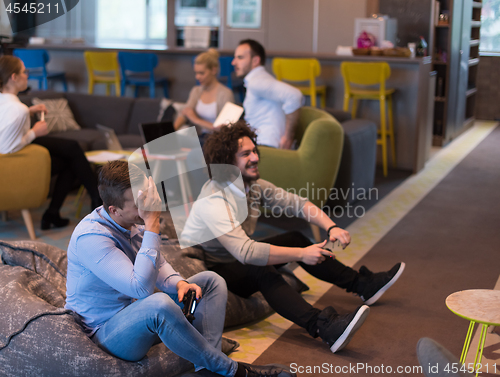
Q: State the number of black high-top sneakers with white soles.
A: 2